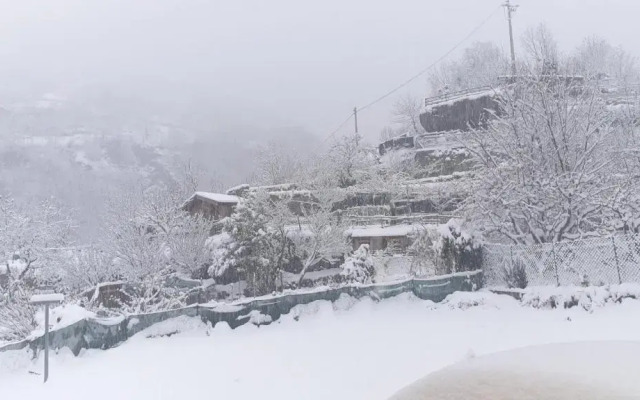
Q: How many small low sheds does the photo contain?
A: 2